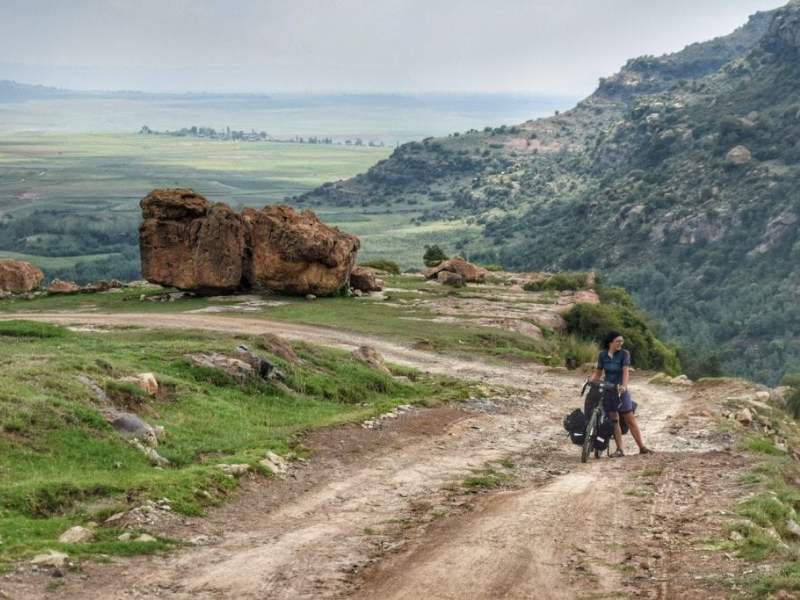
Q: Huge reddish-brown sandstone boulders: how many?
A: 2